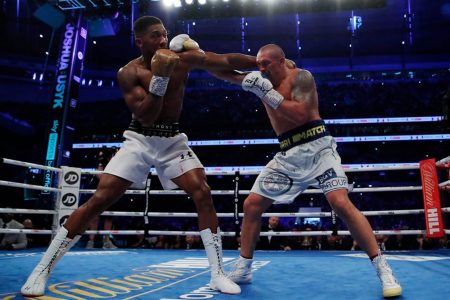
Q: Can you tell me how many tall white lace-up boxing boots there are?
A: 2